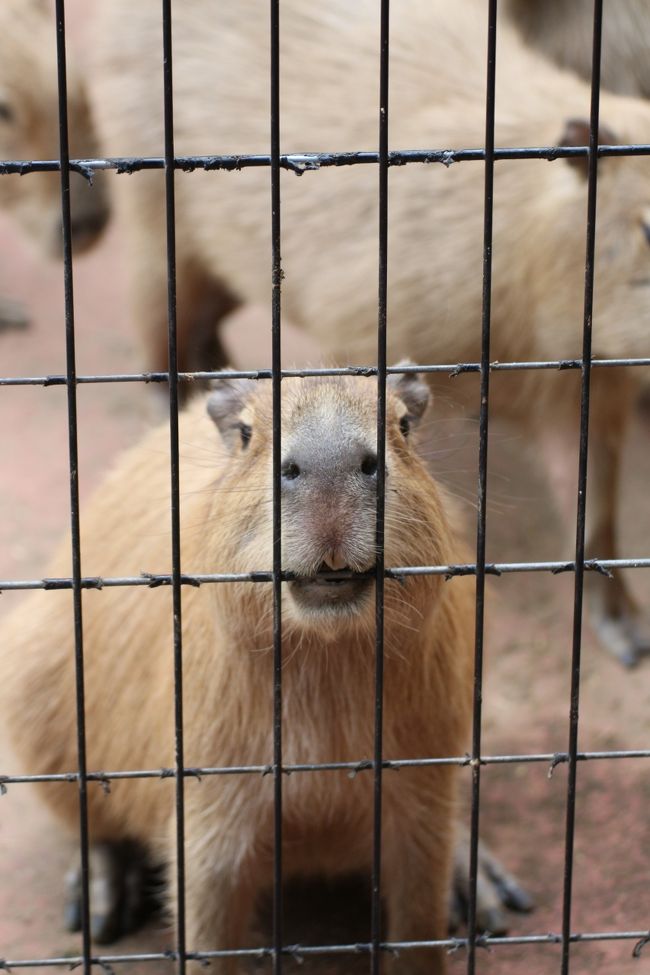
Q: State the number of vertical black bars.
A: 6